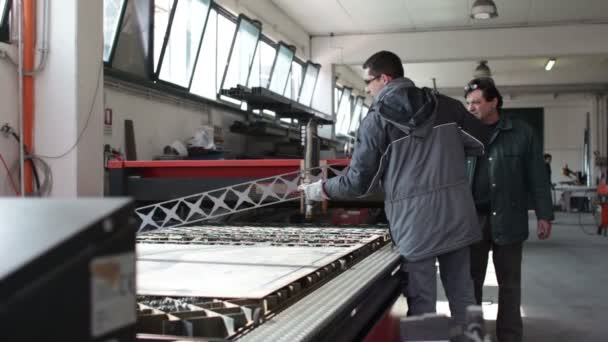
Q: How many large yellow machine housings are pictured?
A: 0